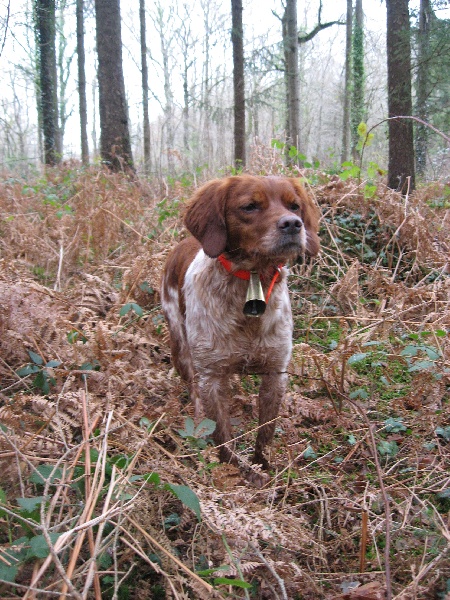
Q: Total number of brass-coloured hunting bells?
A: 1